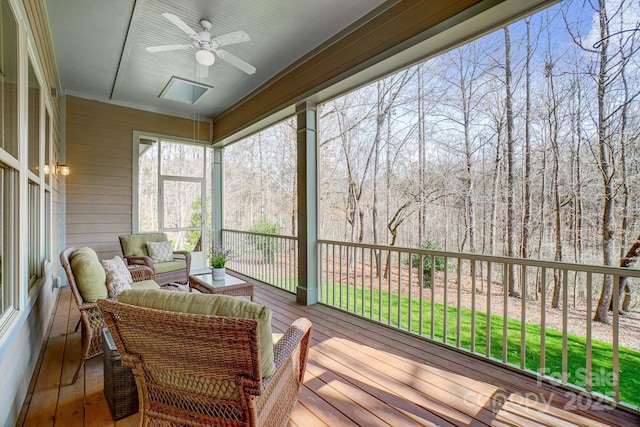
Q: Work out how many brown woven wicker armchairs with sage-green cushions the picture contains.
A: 3